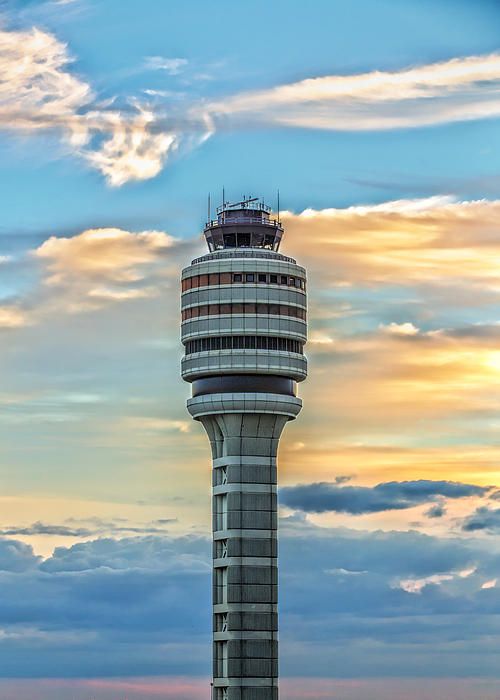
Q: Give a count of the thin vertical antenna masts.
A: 3